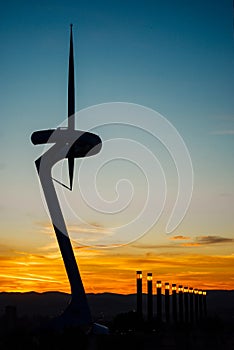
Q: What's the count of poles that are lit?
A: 11